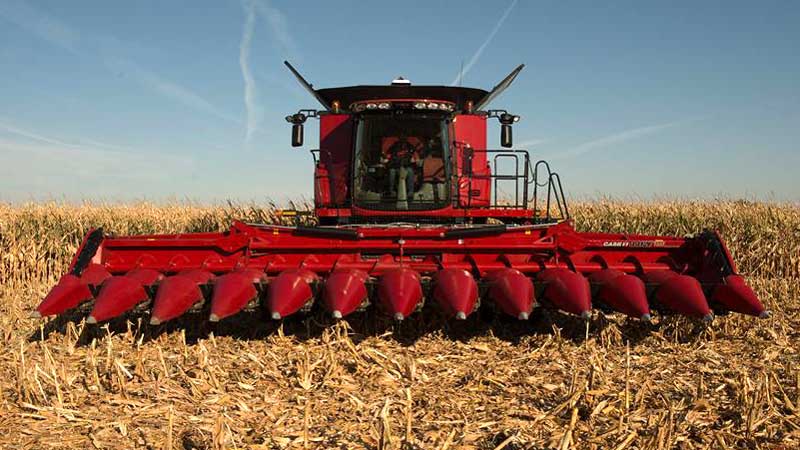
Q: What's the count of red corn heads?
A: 13